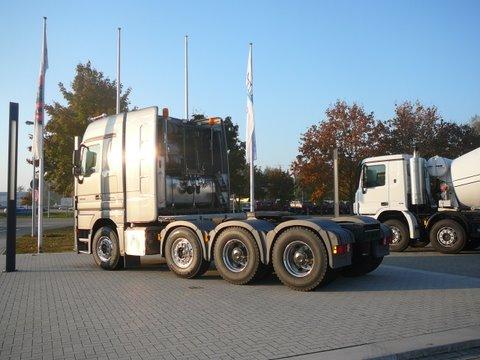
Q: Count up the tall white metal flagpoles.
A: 4